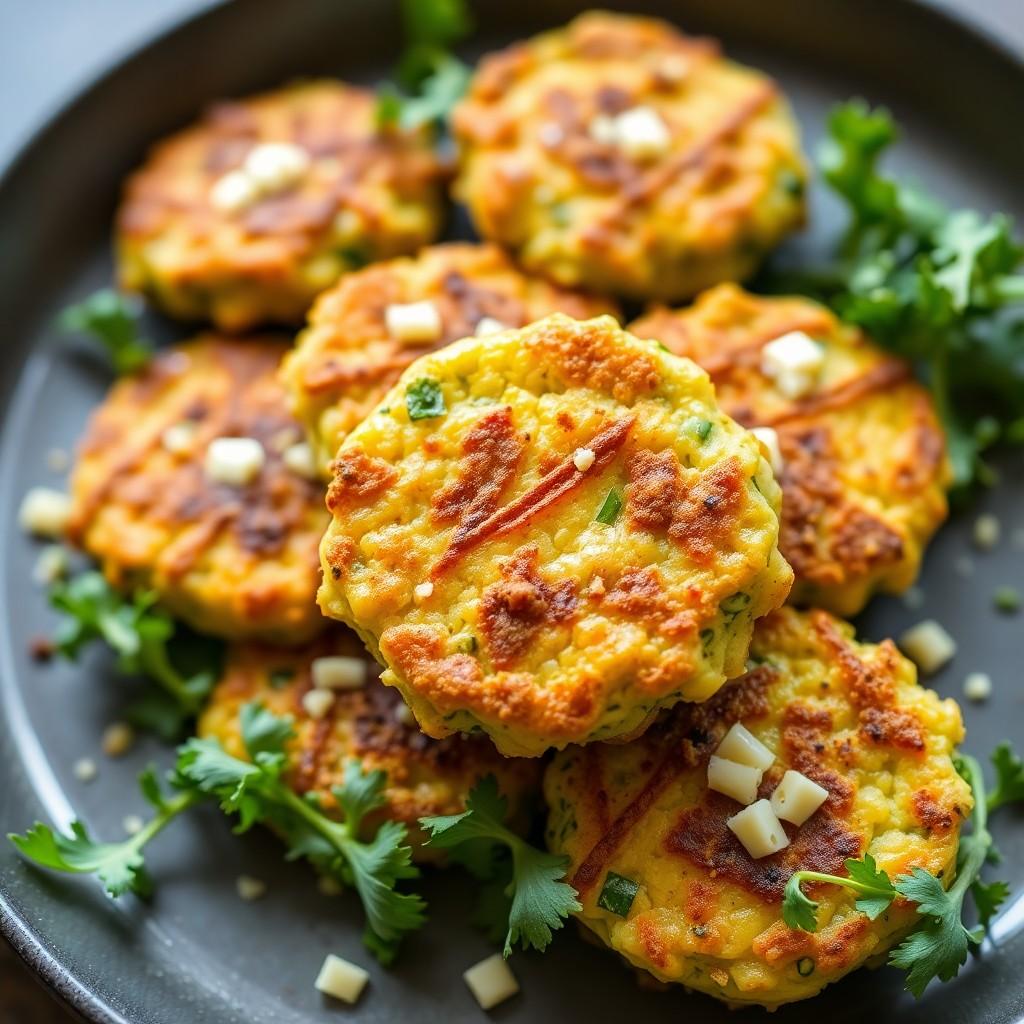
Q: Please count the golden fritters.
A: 8